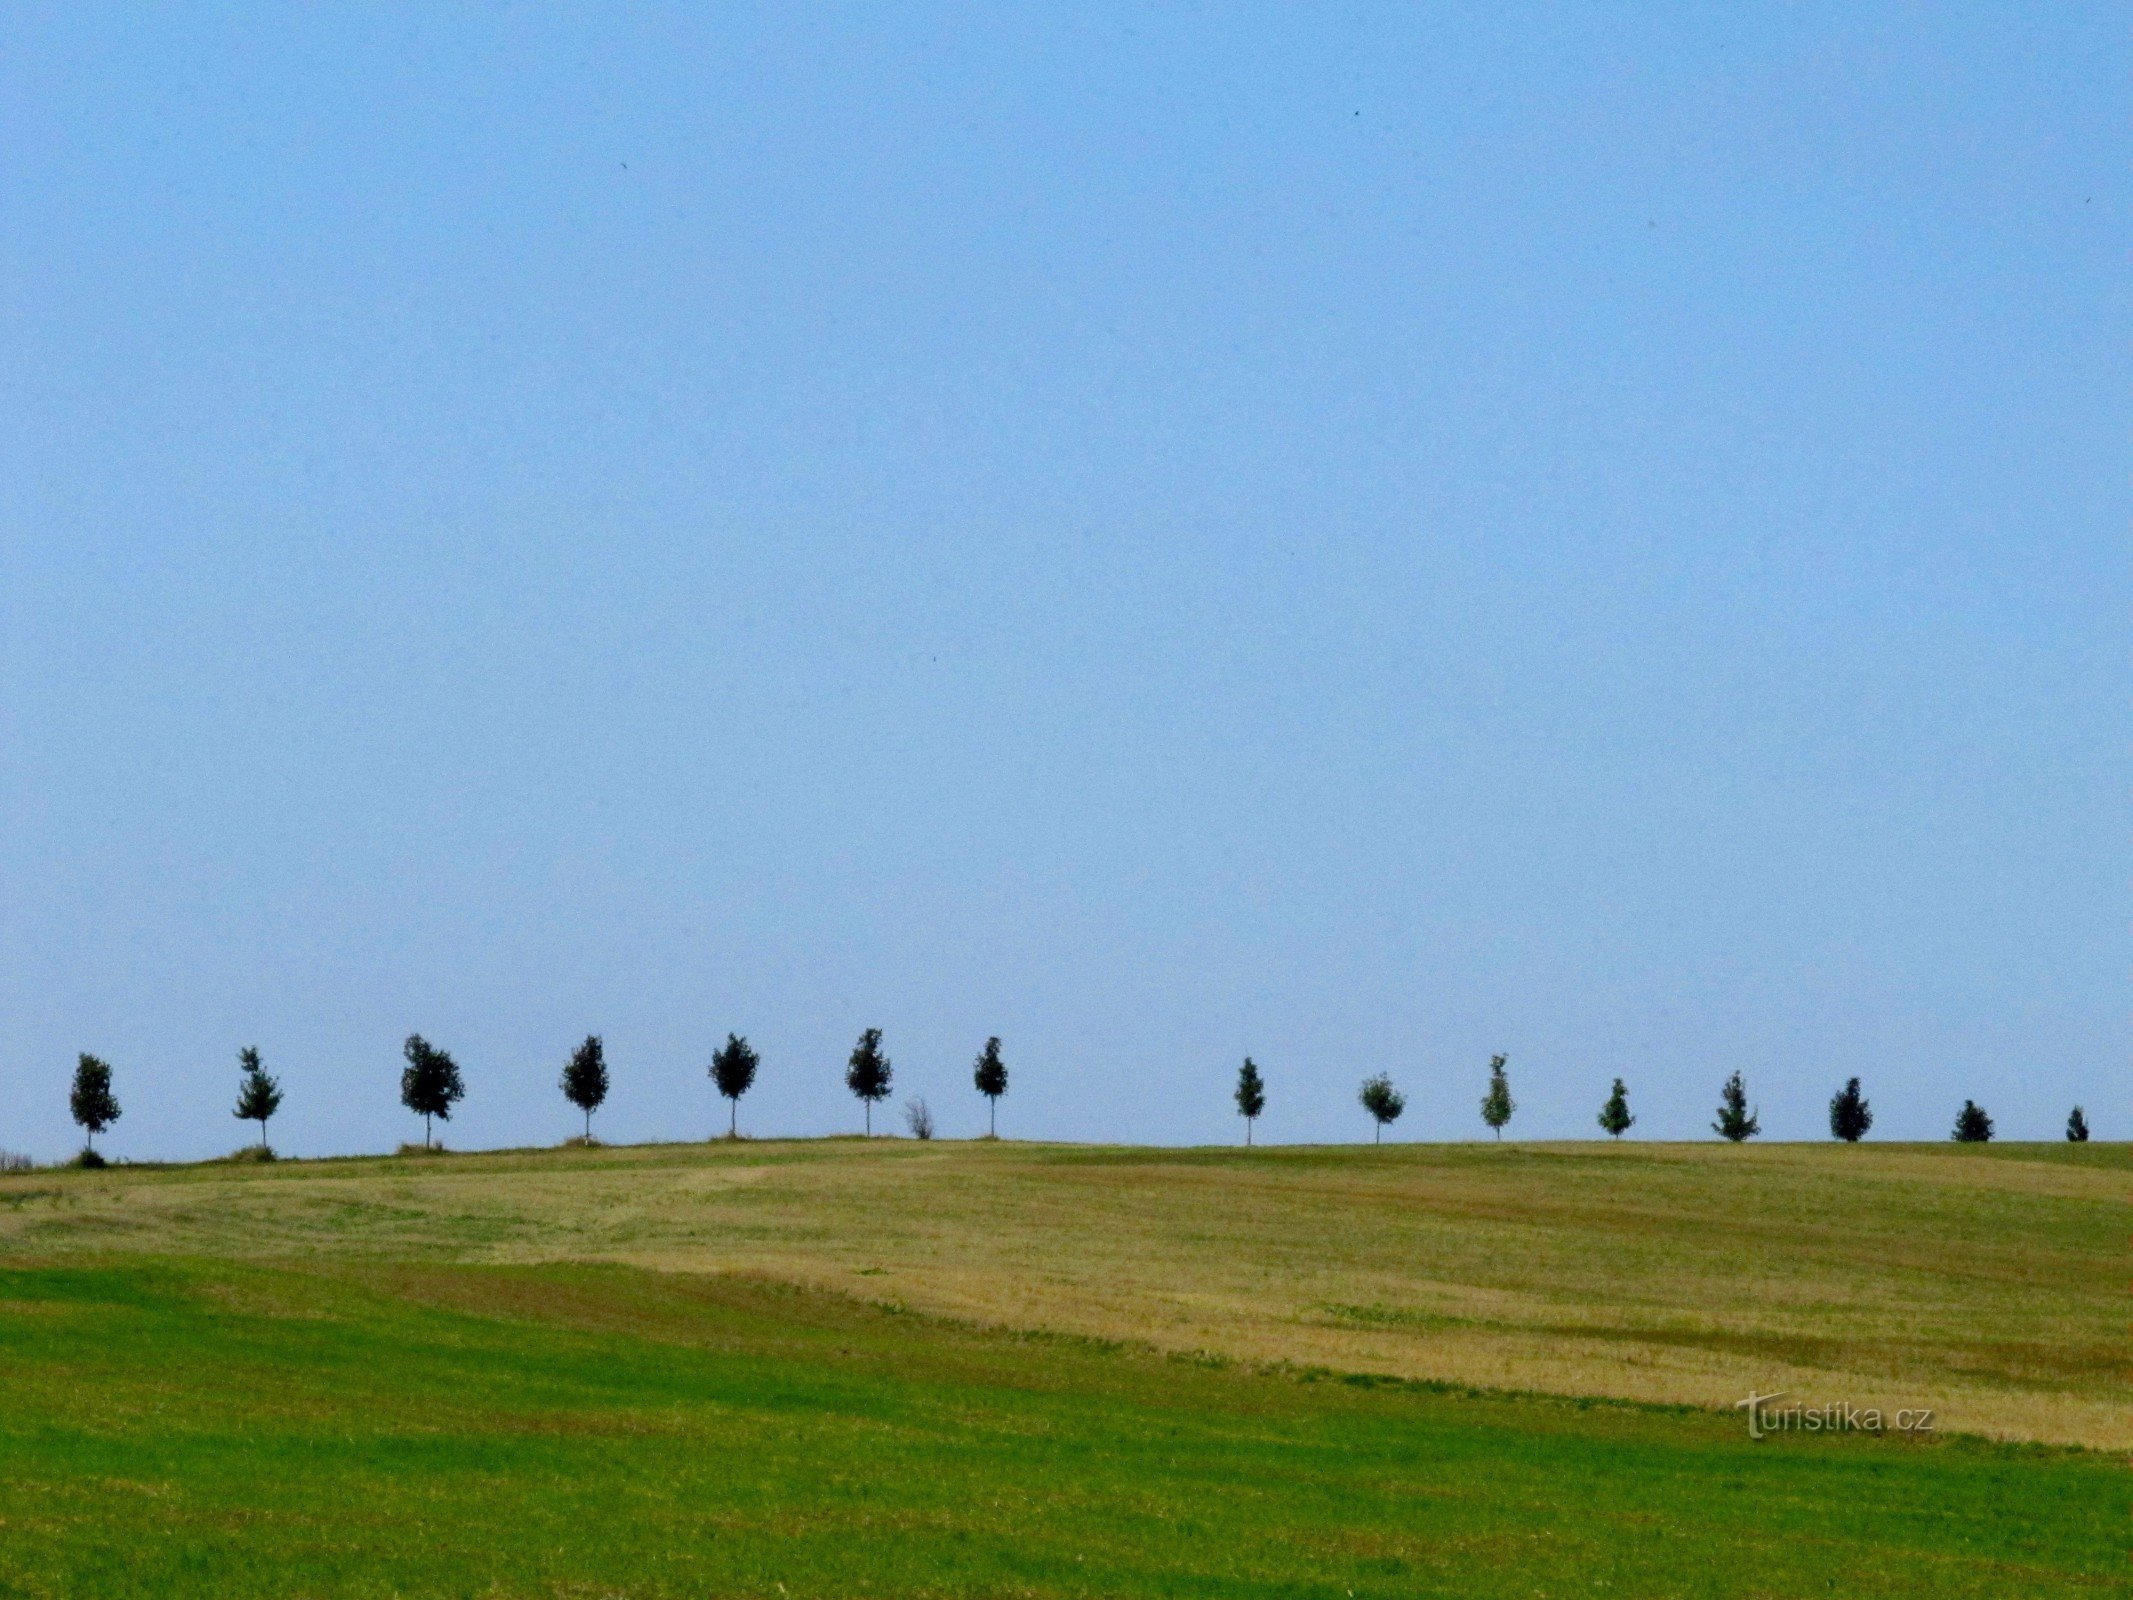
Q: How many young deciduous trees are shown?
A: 15